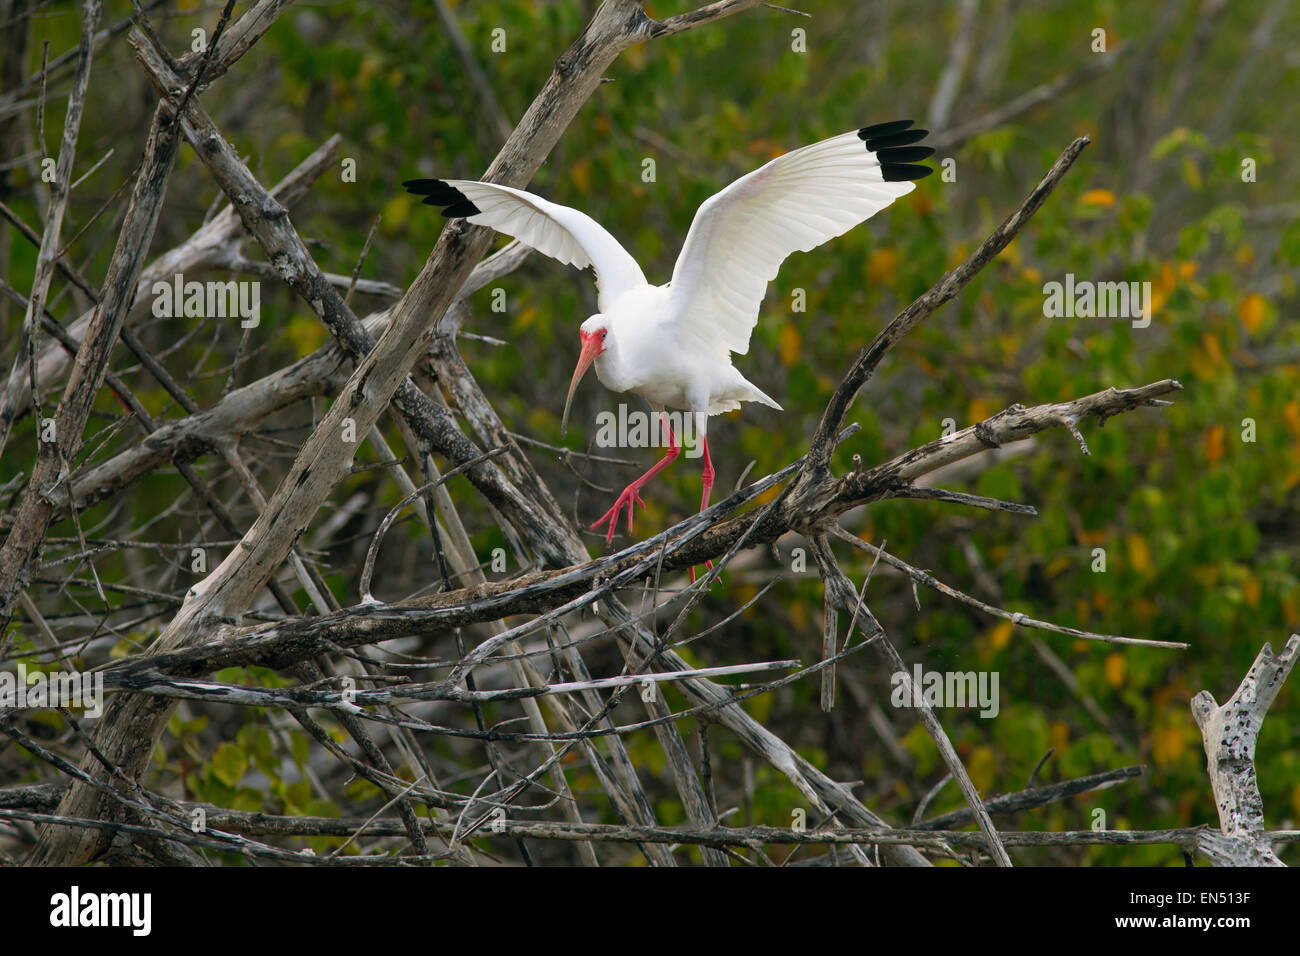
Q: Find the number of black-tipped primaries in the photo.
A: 8